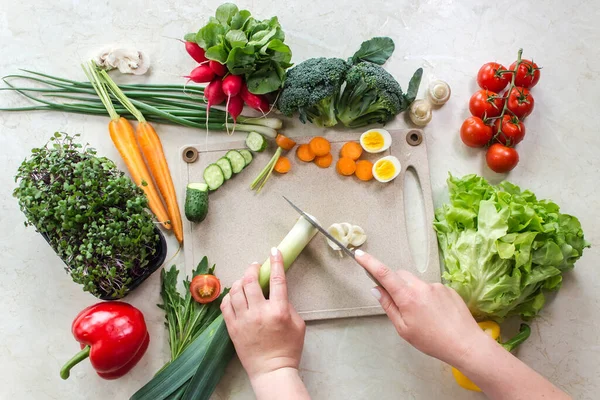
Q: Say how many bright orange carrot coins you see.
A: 7